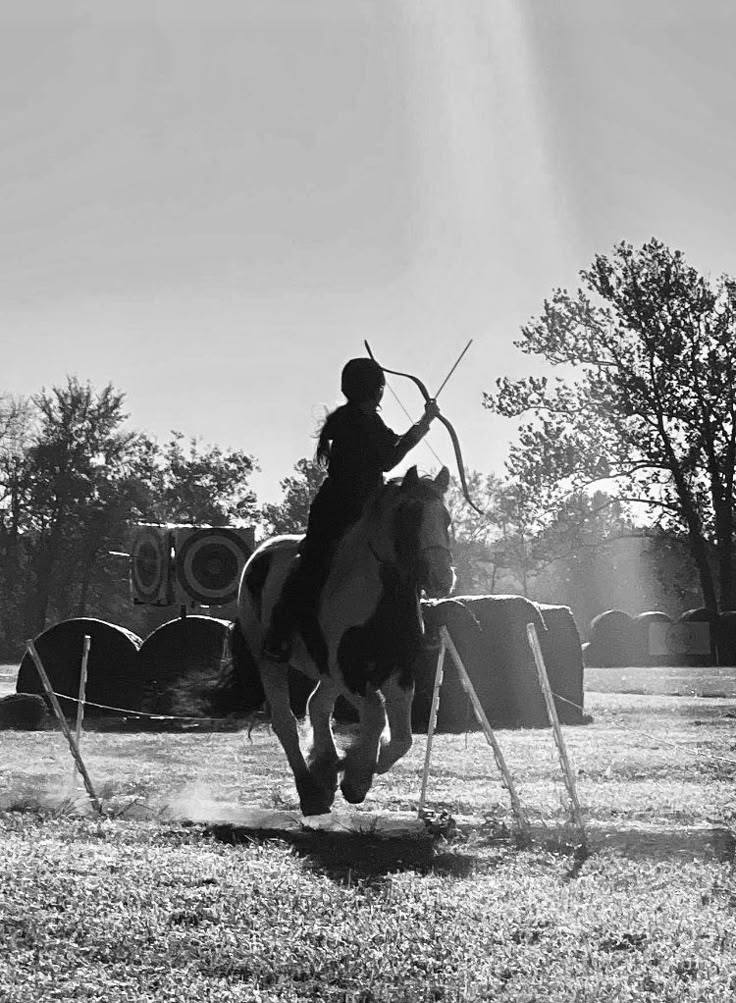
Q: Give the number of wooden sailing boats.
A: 0